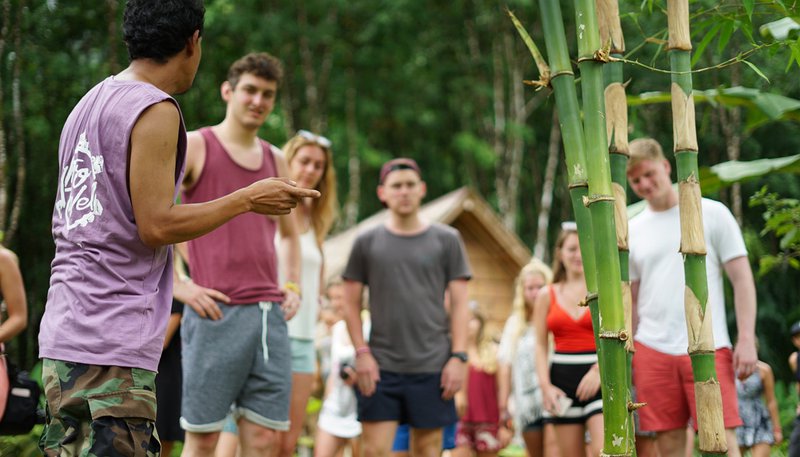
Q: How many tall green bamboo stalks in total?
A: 4